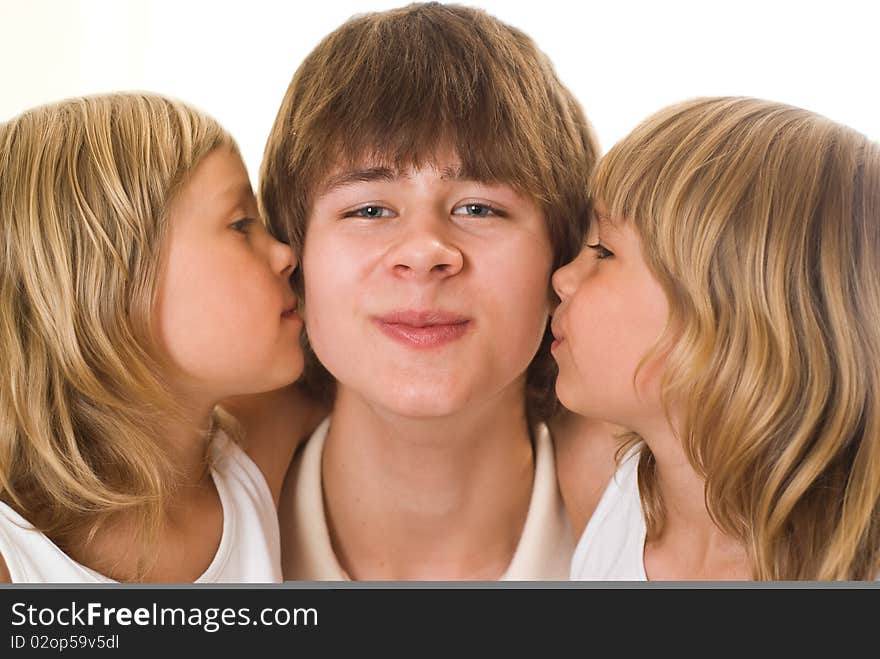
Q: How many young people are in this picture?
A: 3